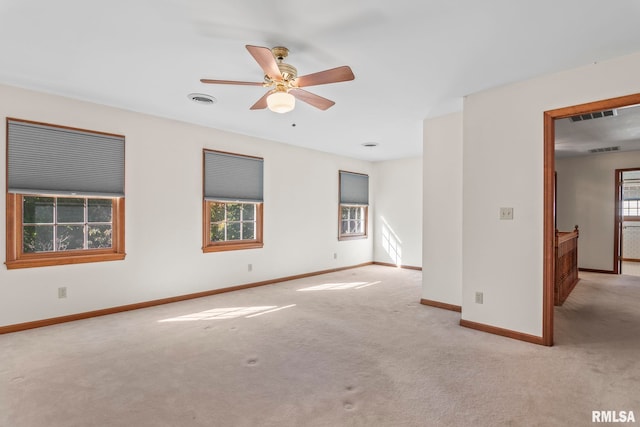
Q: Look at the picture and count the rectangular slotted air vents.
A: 2